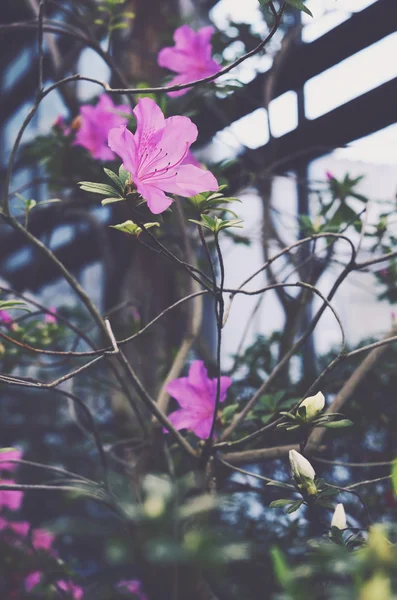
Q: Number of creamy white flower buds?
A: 3